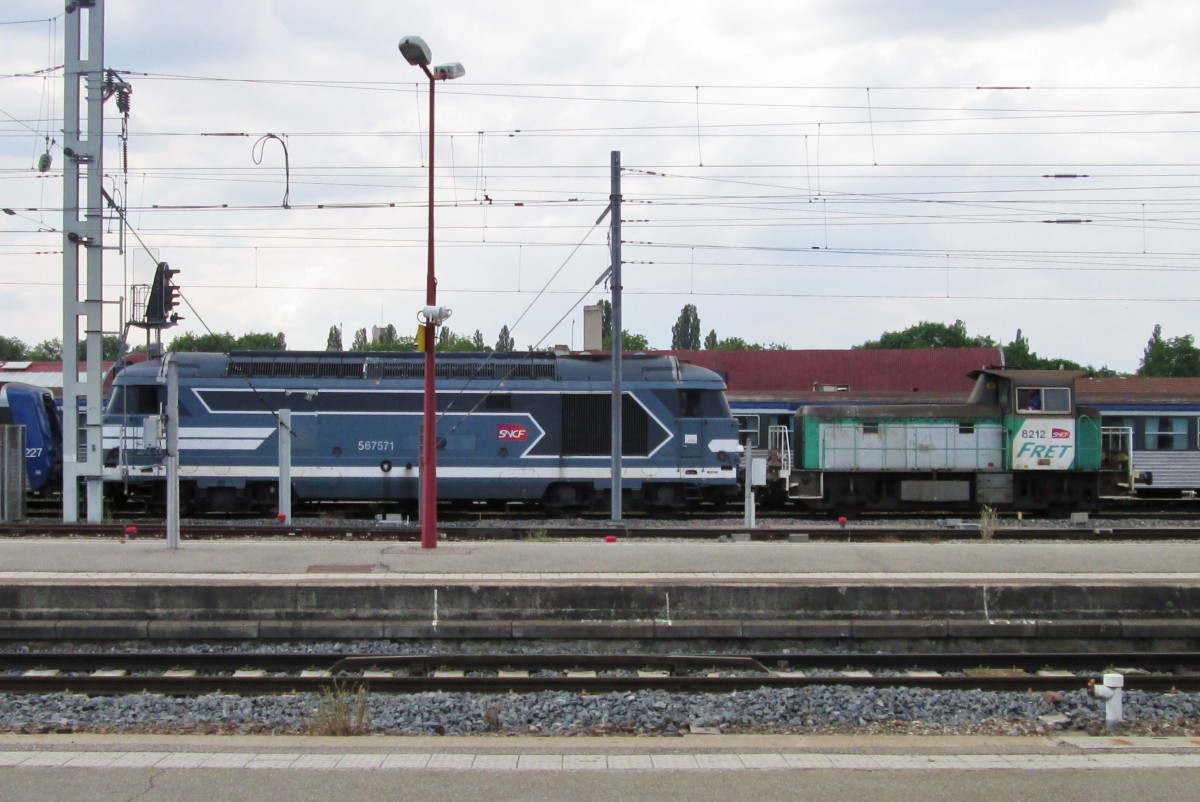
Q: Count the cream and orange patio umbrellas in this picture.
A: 0